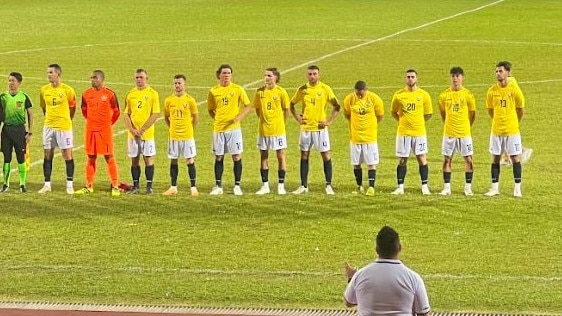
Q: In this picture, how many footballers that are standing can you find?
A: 11